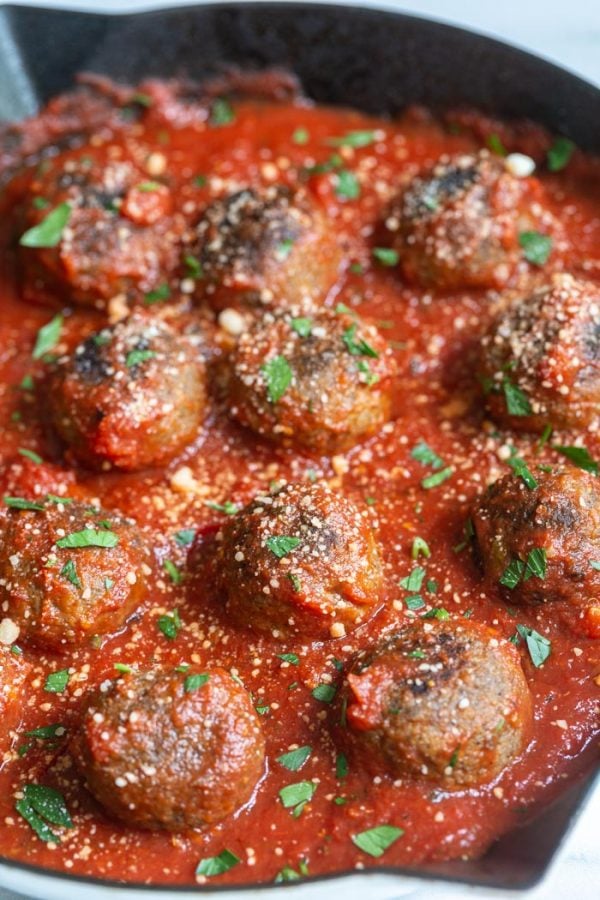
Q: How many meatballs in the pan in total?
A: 11